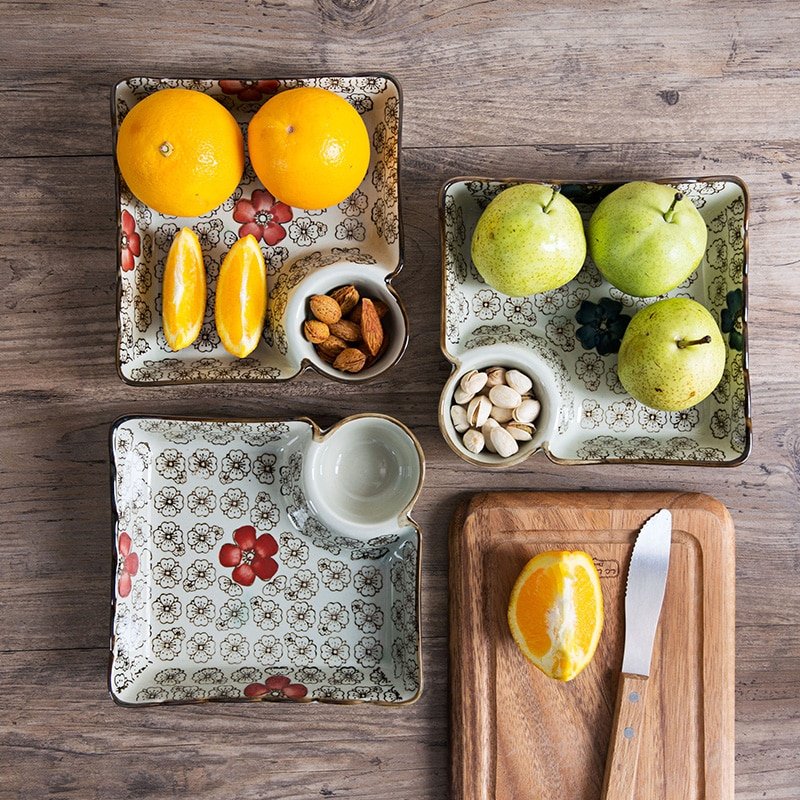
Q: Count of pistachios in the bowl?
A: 14